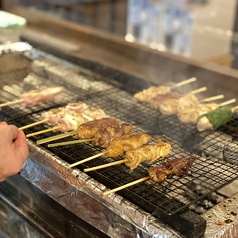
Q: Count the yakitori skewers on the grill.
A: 13